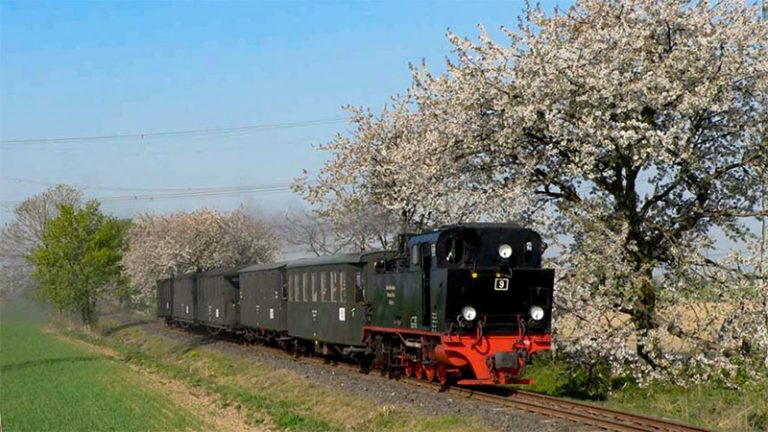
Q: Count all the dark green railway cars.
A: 5